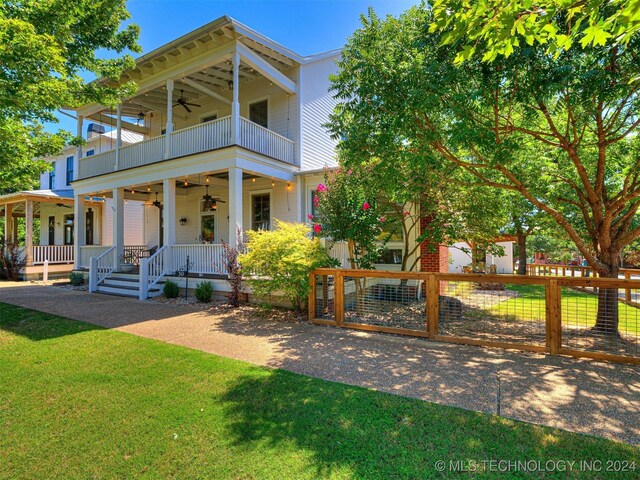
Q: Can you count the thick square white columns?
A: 4